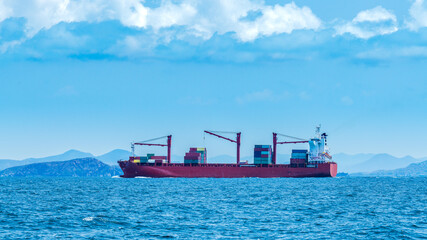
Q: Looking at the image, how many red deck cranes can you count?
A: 3